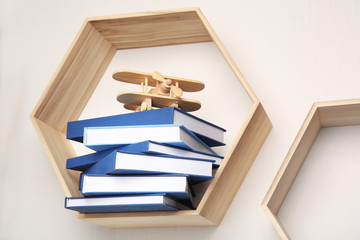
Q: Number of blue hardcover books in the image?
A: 6